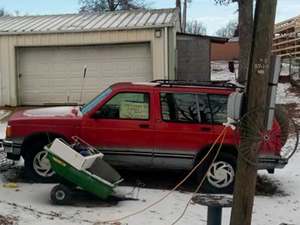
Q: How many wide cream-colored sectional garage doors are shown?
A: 1